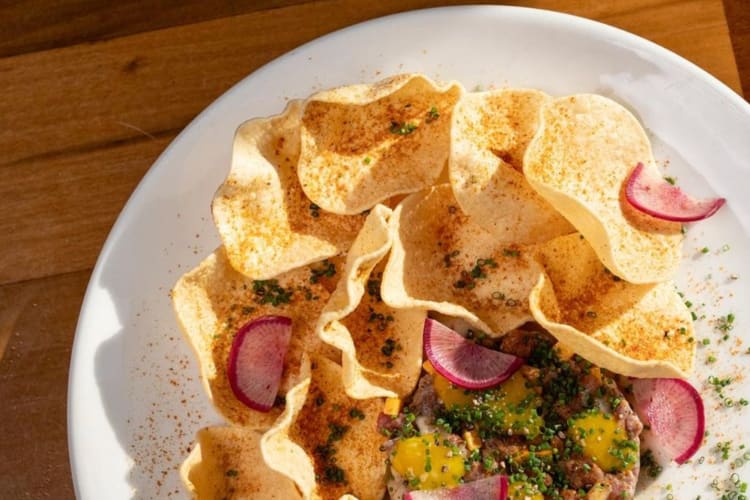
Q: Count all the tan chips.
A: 10